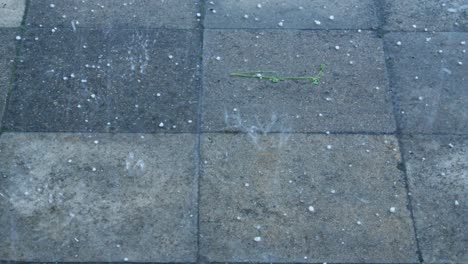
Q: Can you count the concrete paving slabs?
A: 11